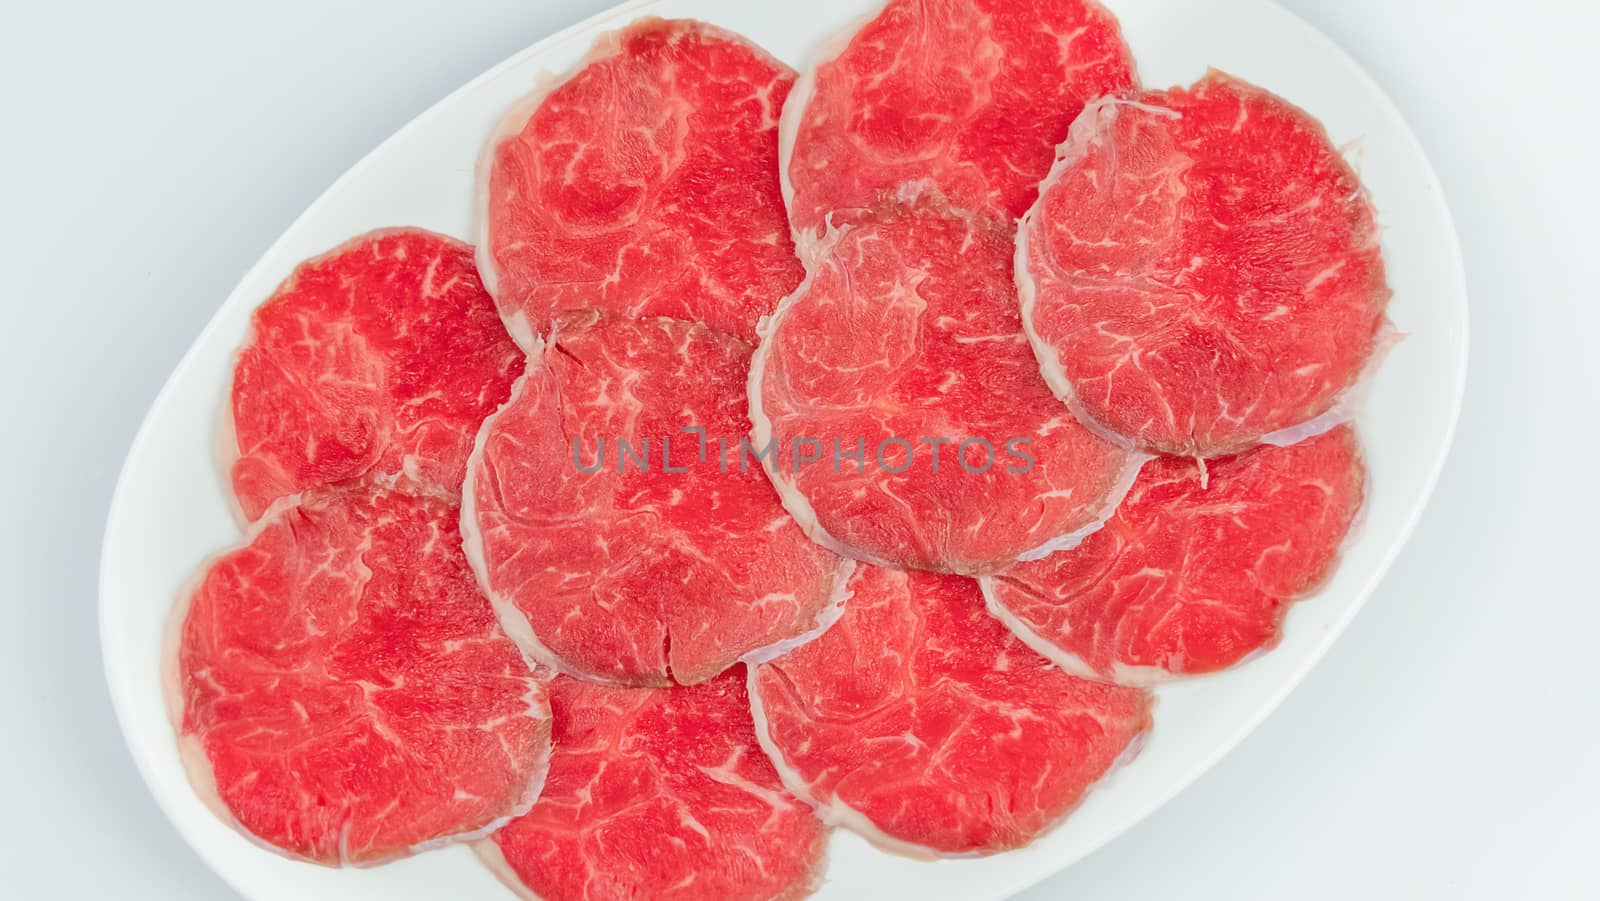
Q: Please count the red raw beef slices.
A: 10